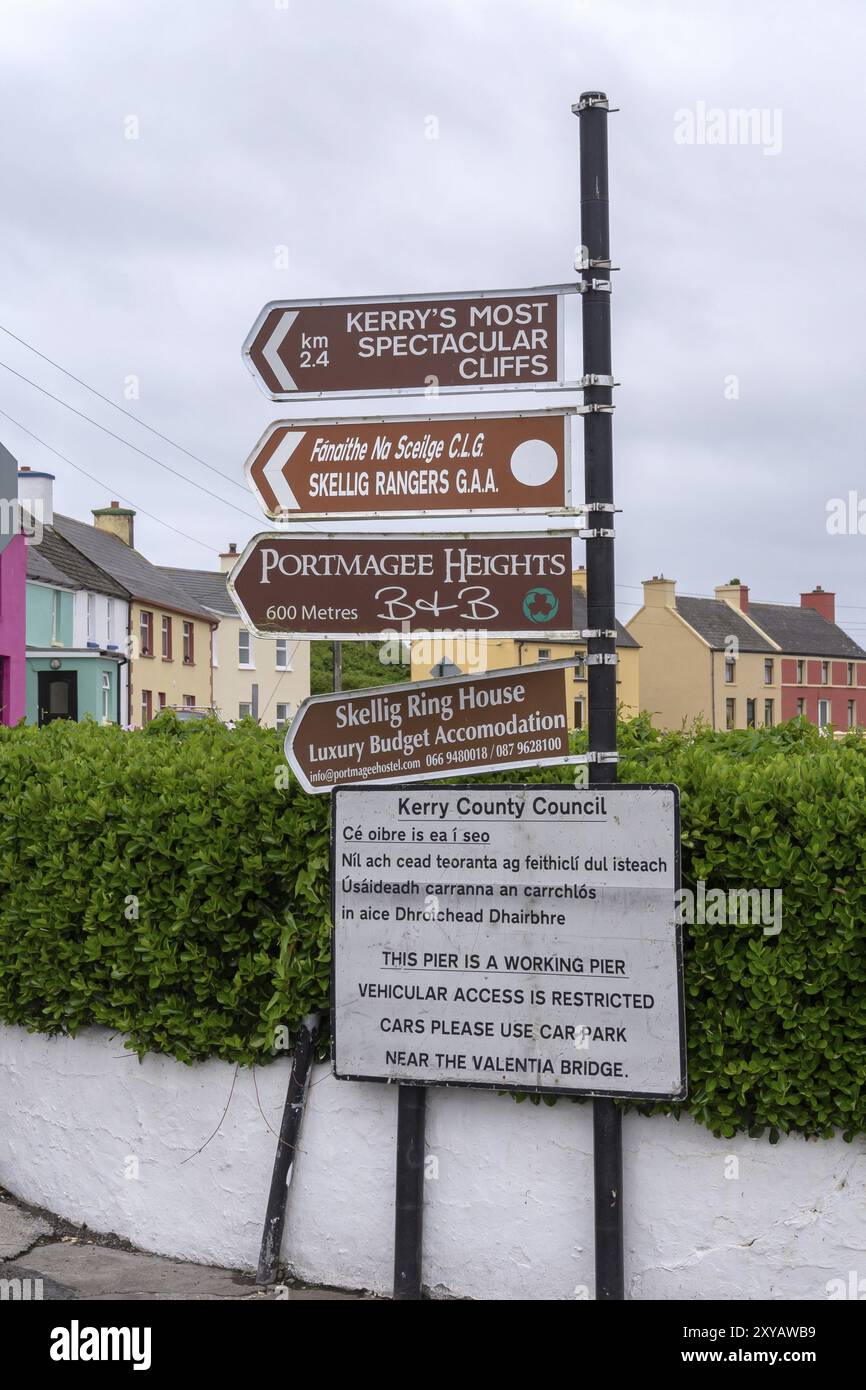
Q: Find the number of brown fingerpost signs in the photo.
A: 4